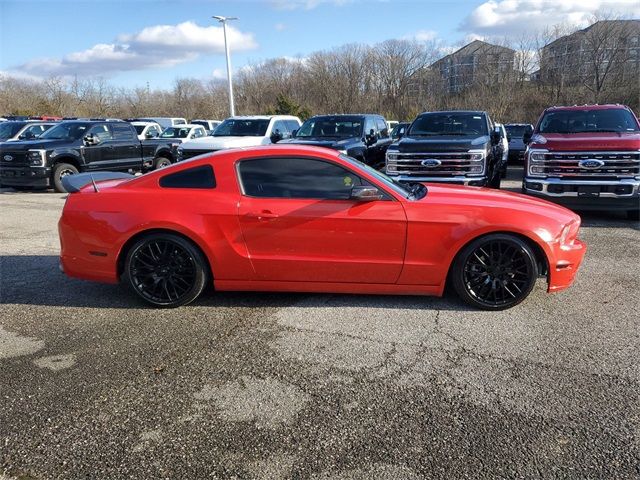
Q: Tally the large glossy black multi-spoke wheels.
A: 2